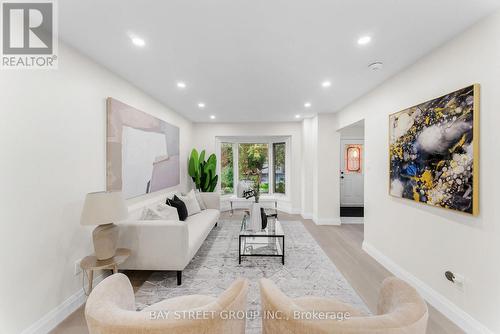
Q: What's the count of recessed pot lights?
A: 8